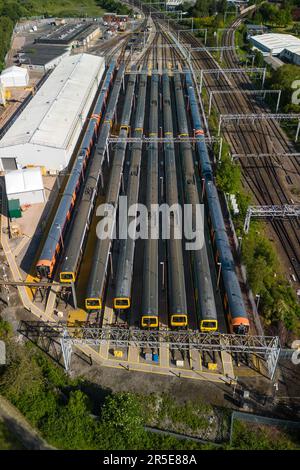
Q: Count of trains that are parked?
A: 8